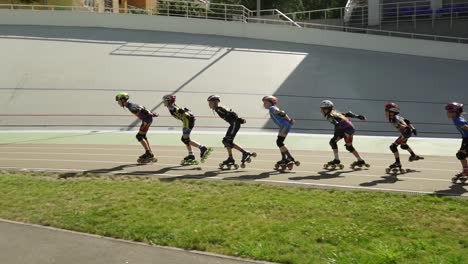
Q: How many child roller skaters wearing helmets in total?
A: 7